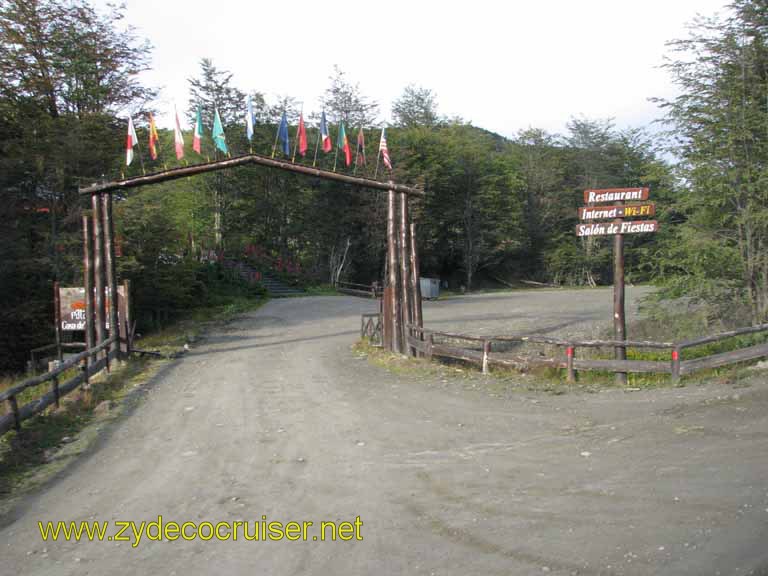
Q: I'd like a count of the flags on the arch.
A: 12